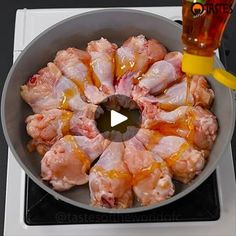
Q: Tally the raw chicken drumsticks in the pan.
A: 12